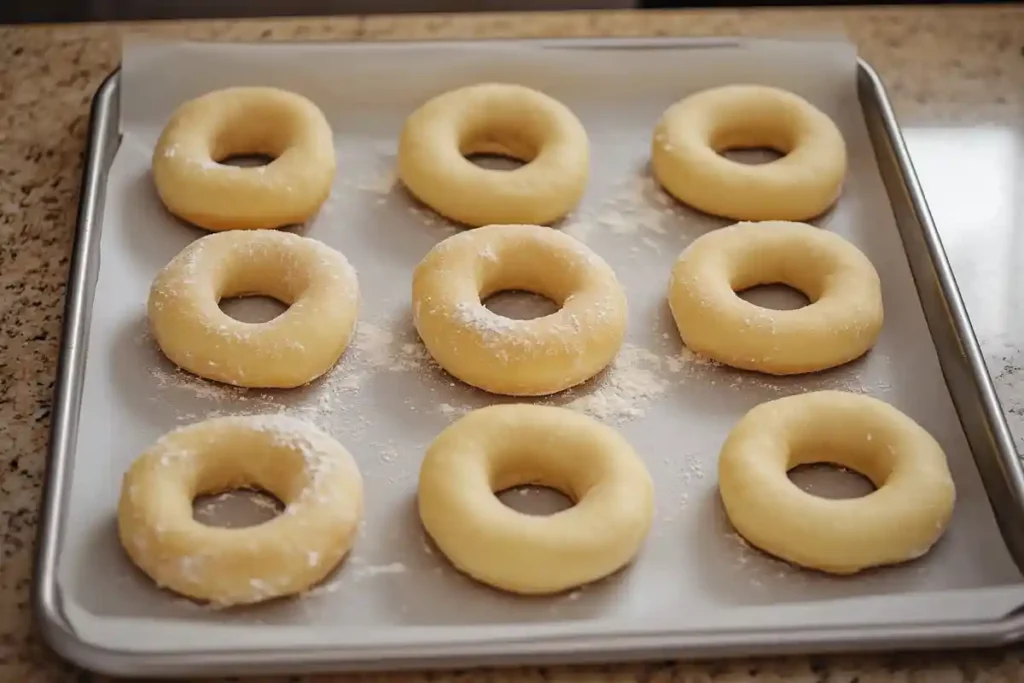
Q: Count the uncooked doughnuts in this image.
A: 9